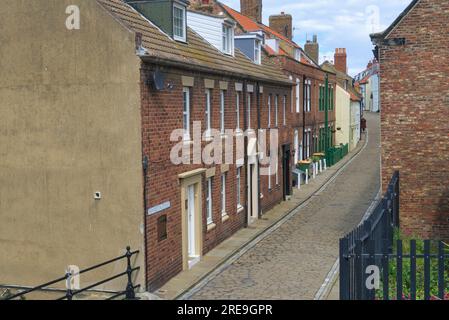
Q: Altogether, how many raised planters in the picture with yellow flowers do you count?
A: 2